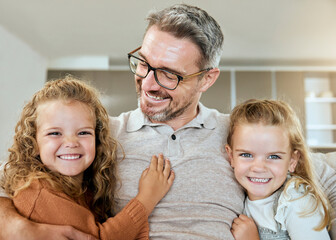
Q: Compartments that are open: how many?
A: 3